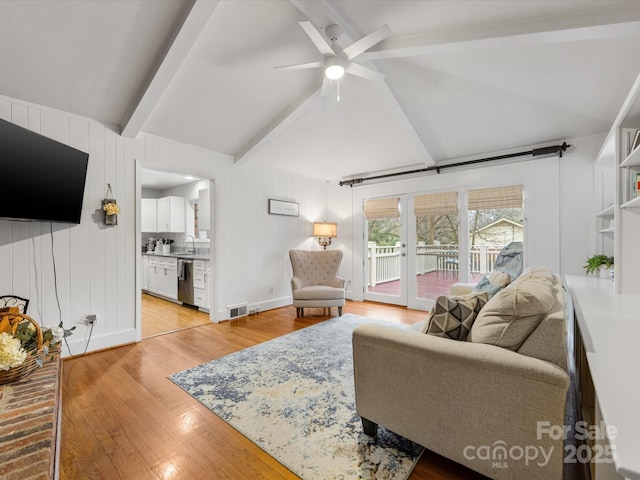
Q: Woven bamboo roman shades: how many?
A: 3